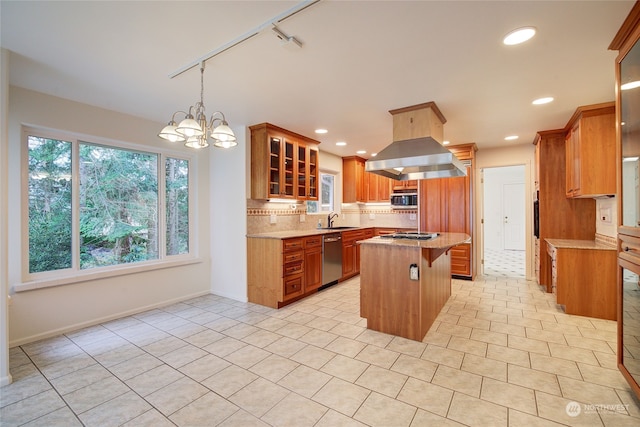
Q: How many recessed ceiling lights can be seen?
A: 8